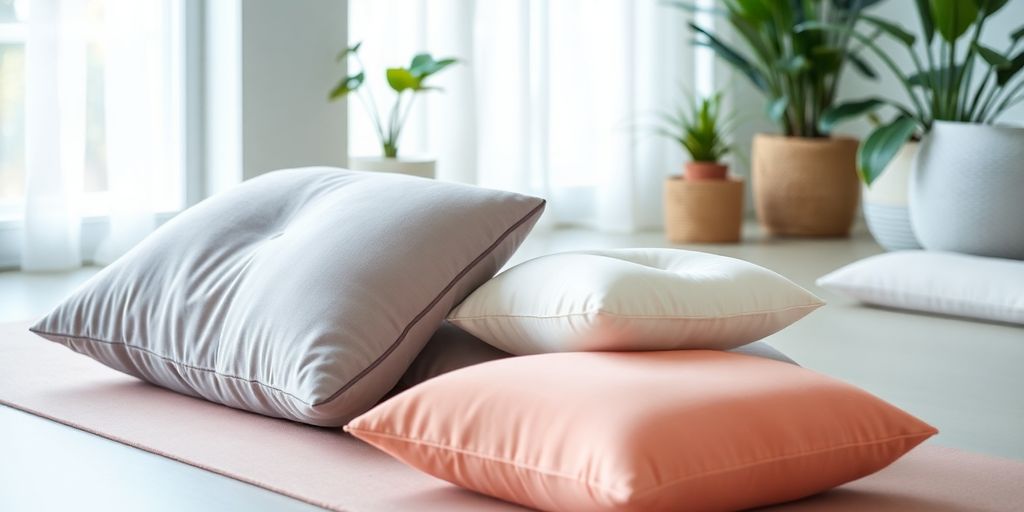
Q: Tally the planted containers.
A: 5